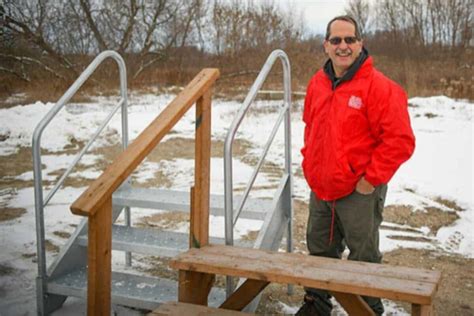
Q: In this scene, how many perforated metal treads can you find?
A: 3